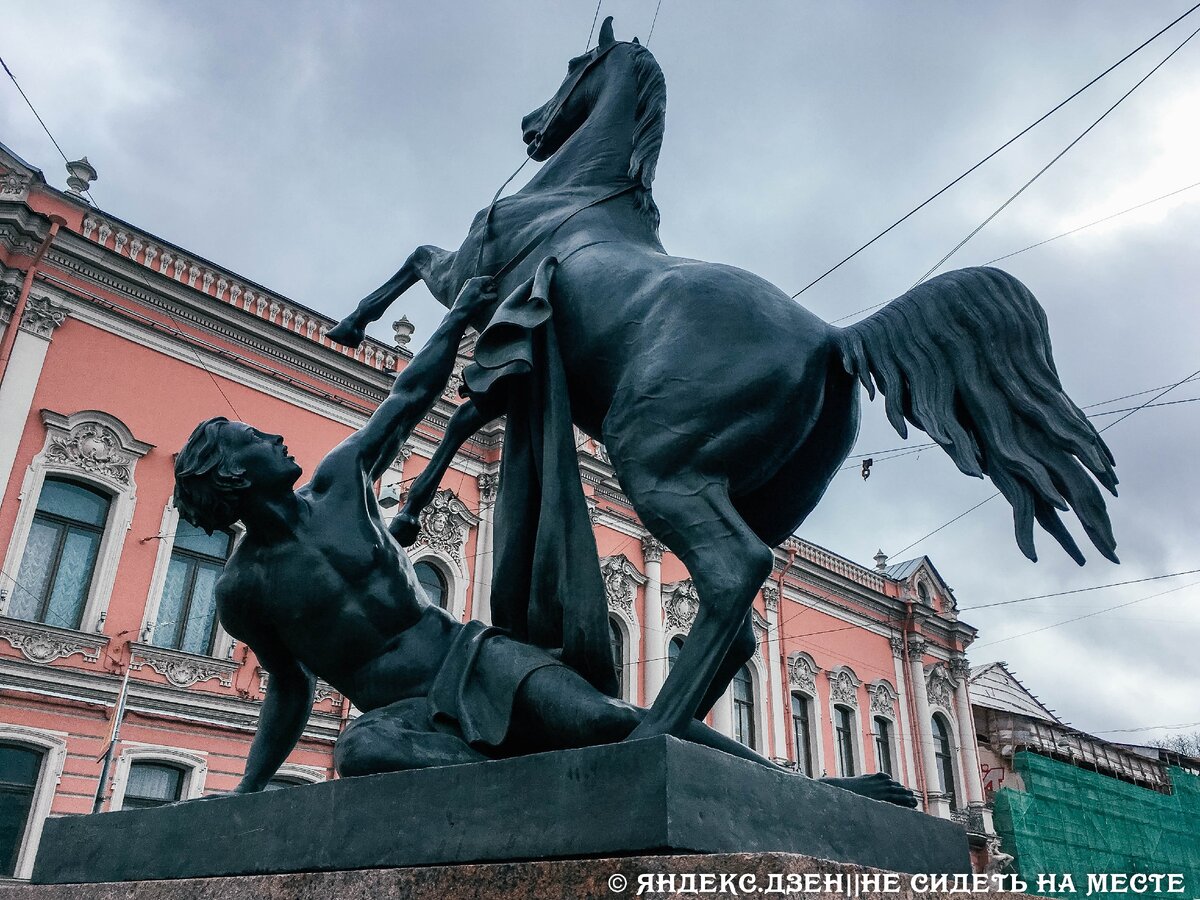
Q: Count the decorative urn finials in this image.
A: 3